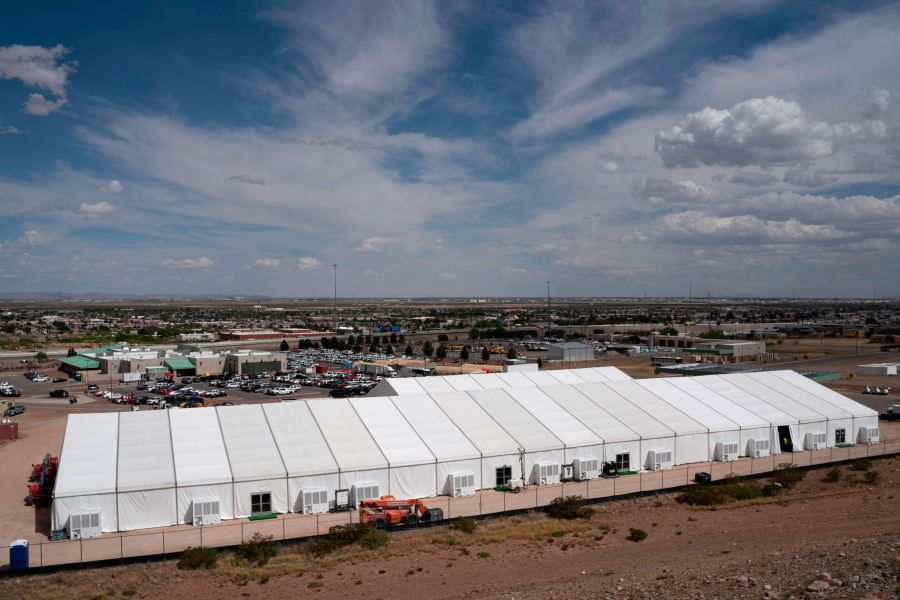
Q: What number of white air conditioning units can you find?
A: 12